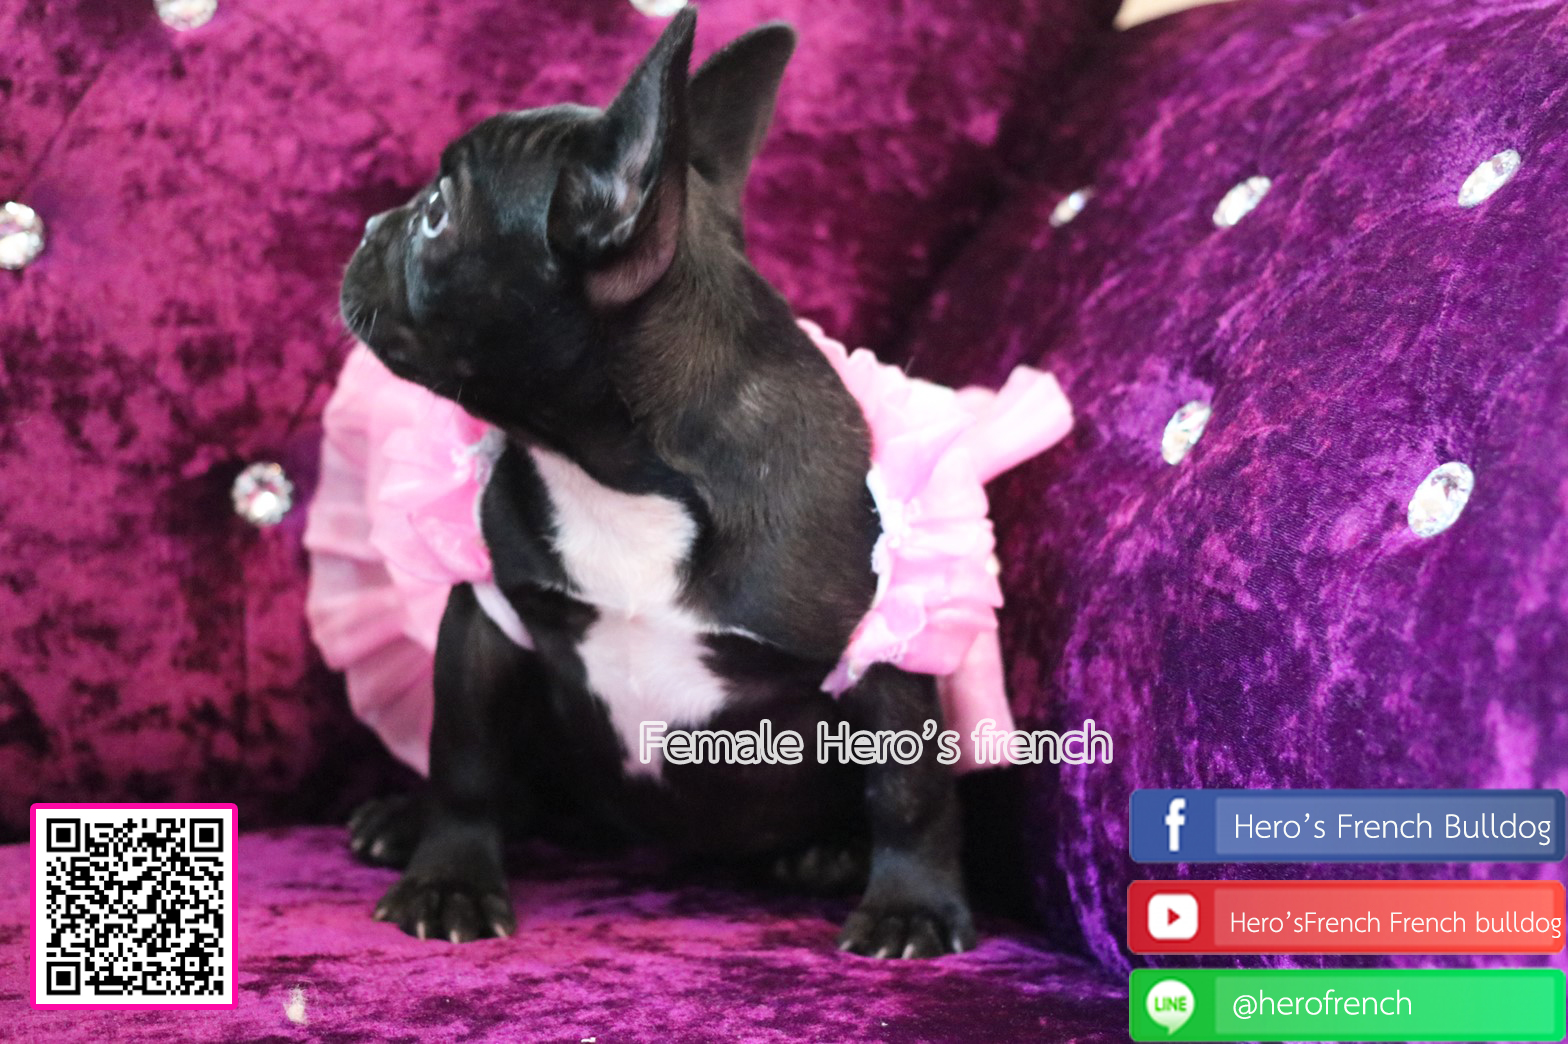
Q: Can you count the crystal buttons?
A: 9